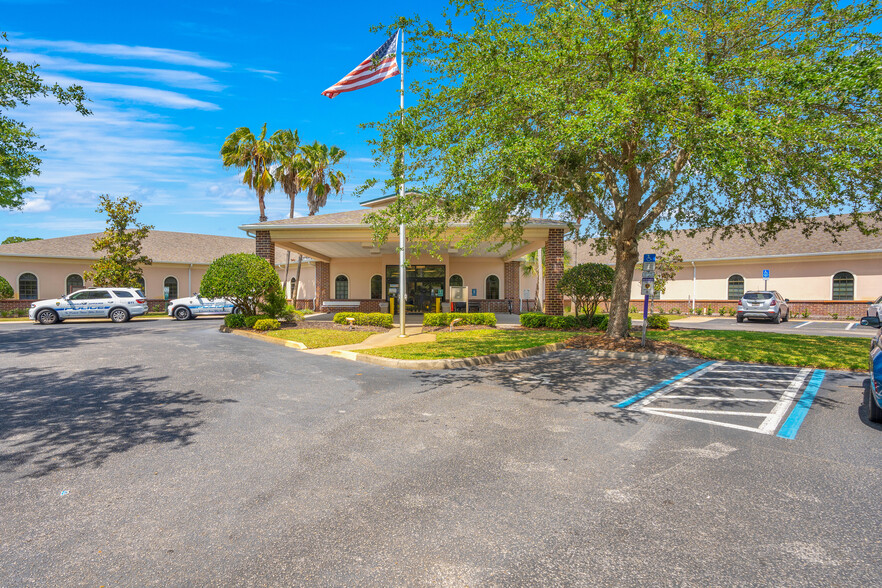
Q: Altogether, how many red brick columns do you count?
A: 4